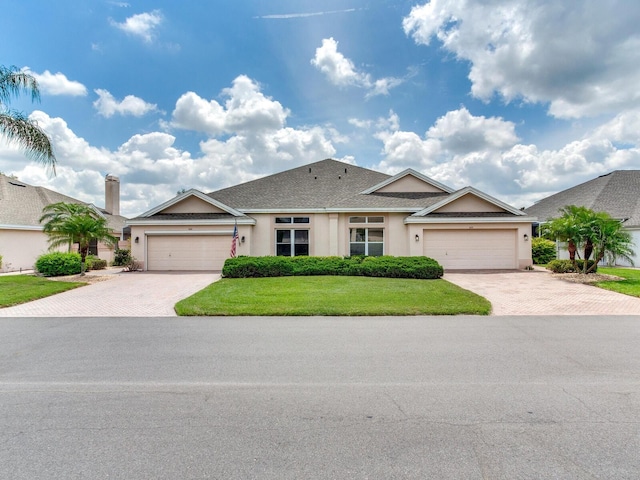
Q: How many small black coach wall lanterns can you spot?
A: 4